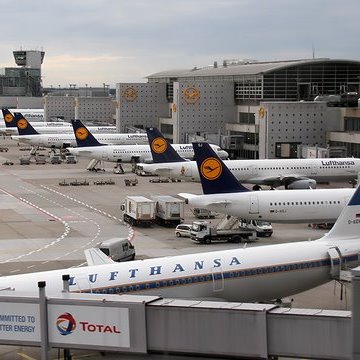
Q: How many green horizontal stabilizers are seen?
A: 0